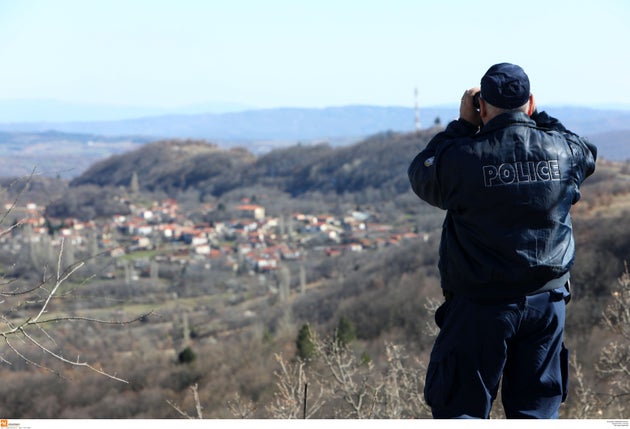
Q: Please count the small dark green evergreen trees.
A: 3